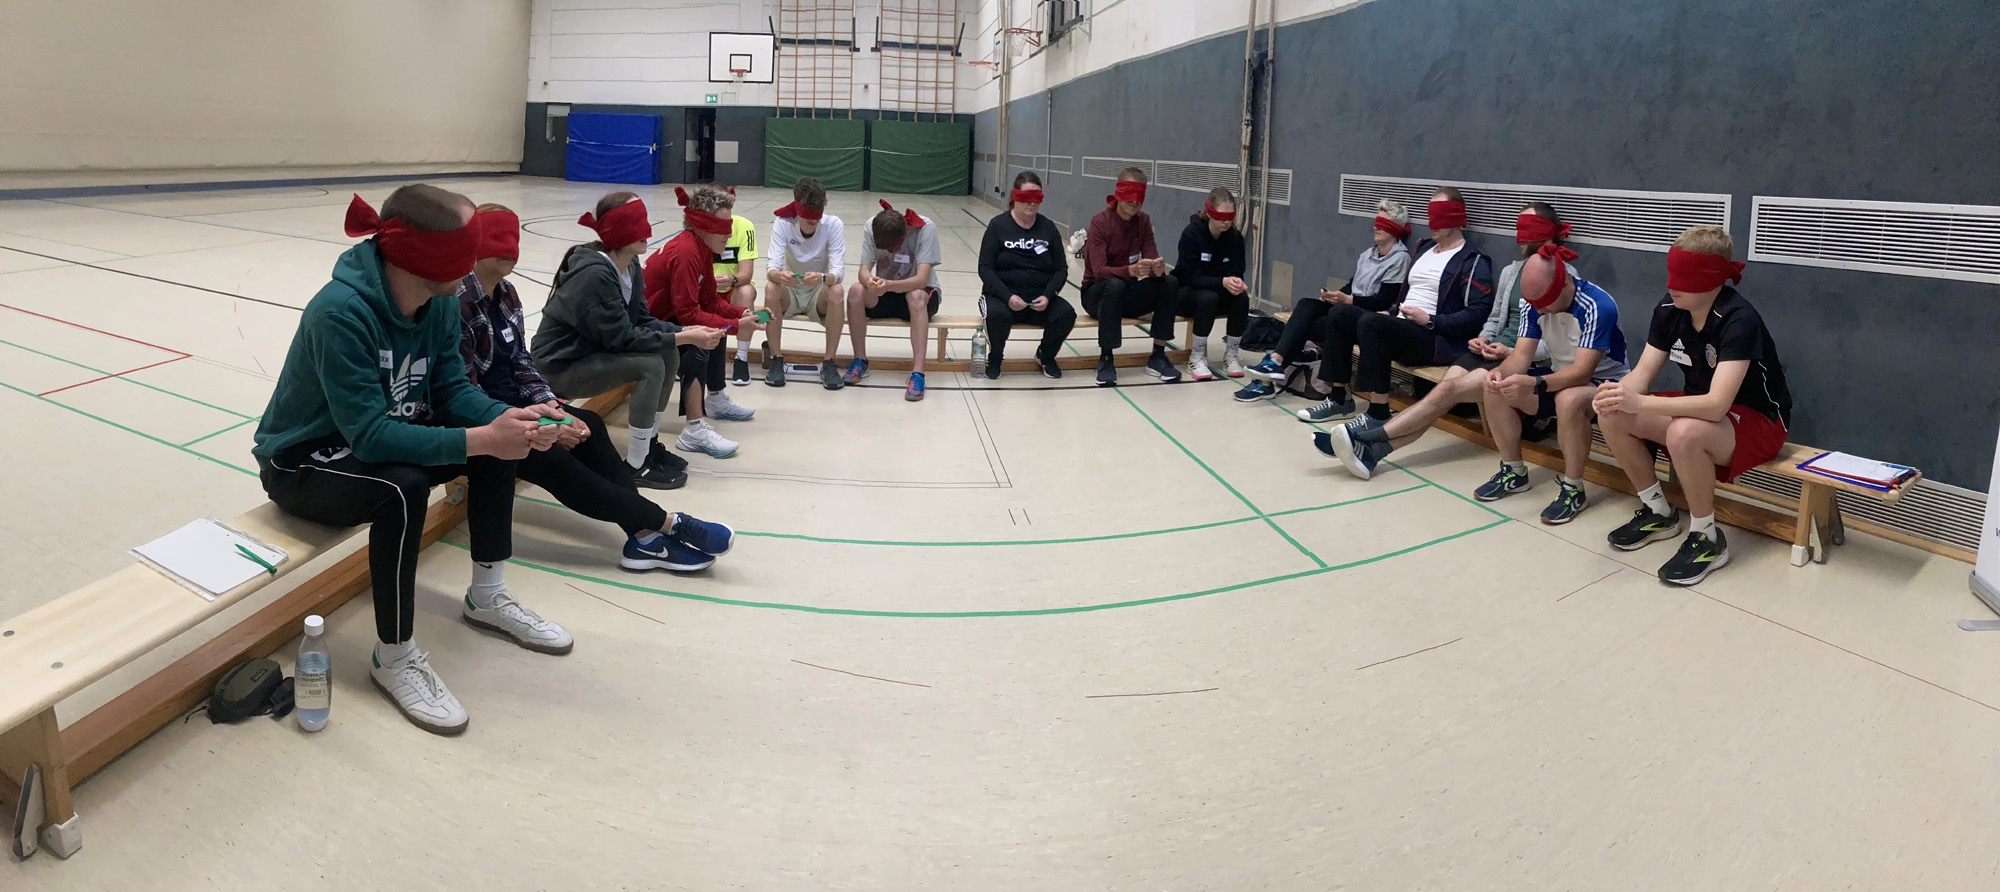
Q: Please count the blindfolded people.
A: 15